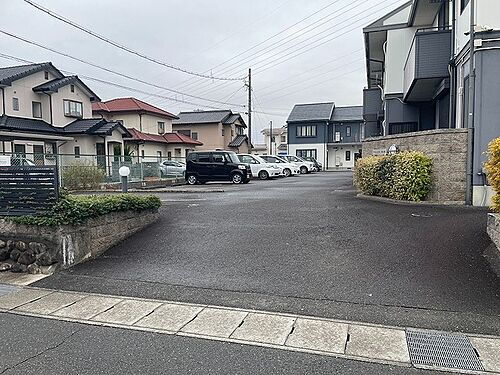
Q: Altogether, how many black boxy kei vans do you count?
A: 1